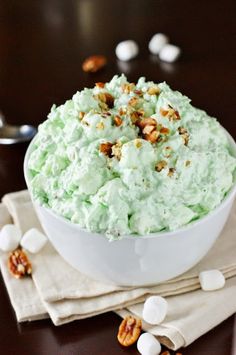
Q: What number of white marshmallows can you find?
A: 8